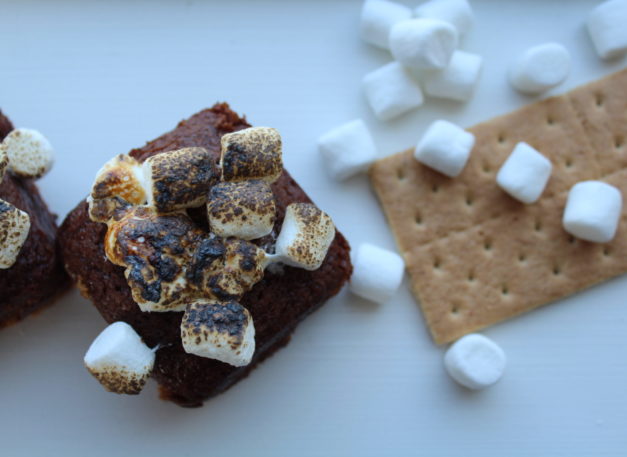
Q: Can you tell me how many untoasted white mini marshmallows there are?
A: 13